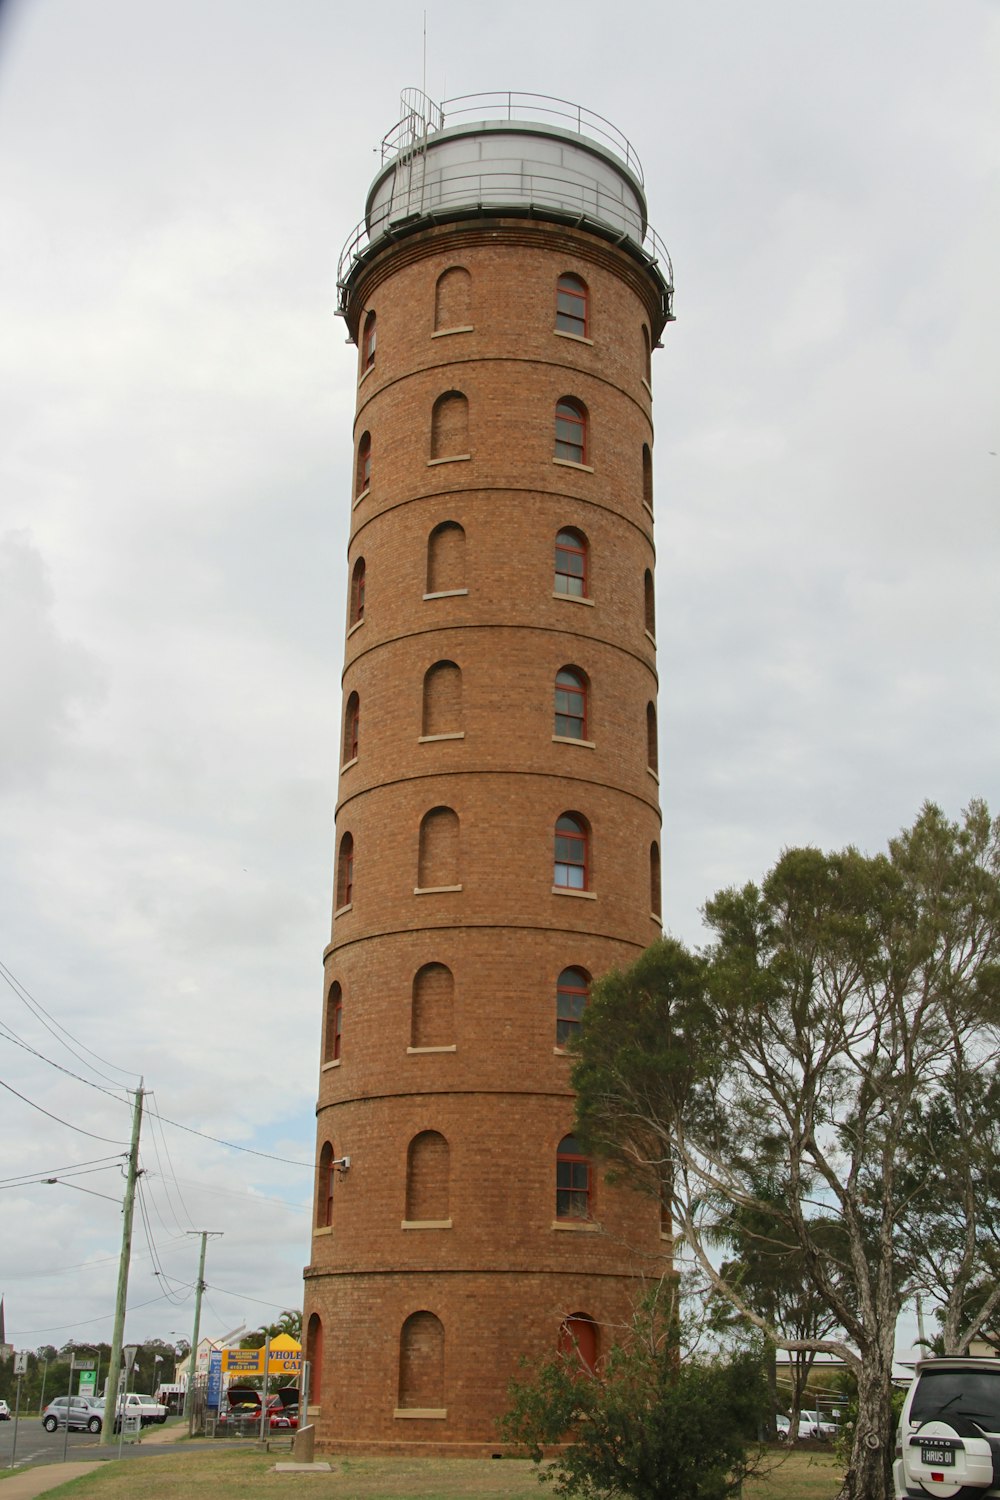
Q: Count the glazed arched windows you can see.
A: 14